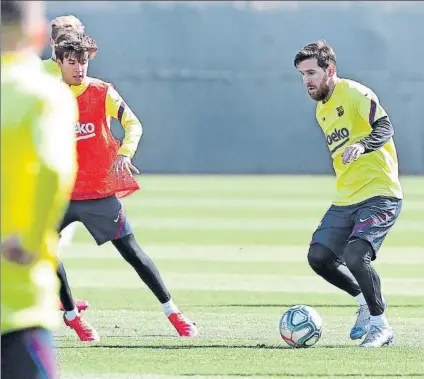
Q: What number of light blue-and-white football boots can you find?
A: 2